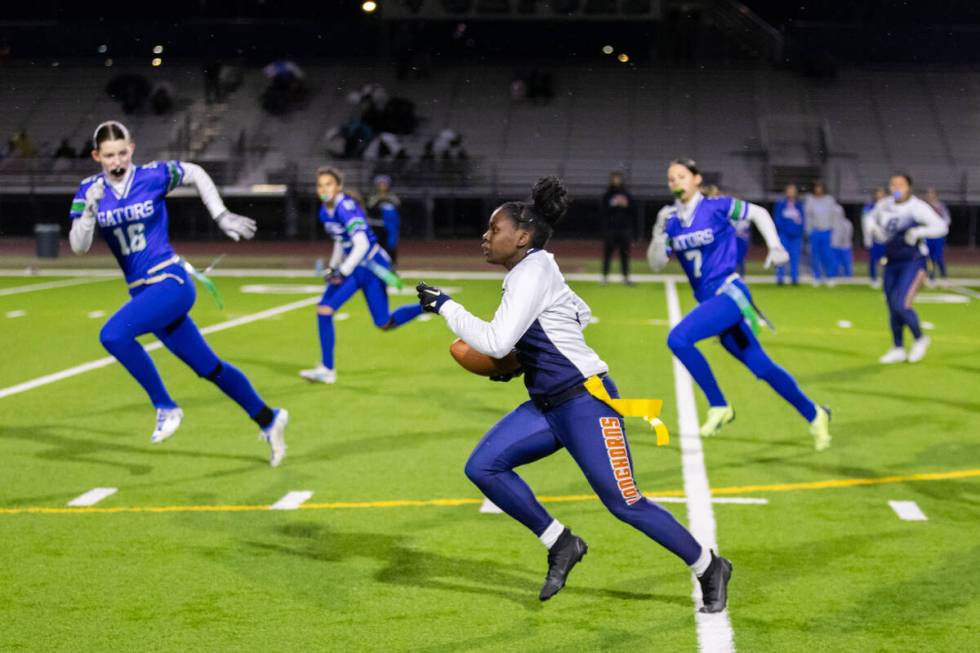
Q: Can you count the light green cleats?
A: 2